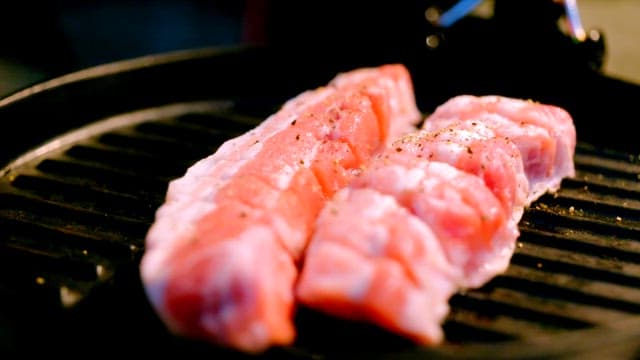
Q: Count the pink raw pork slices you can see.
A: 2